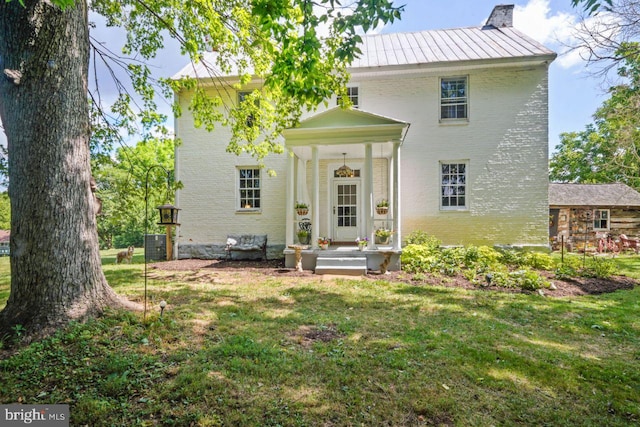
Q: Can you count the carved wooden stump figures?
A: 2